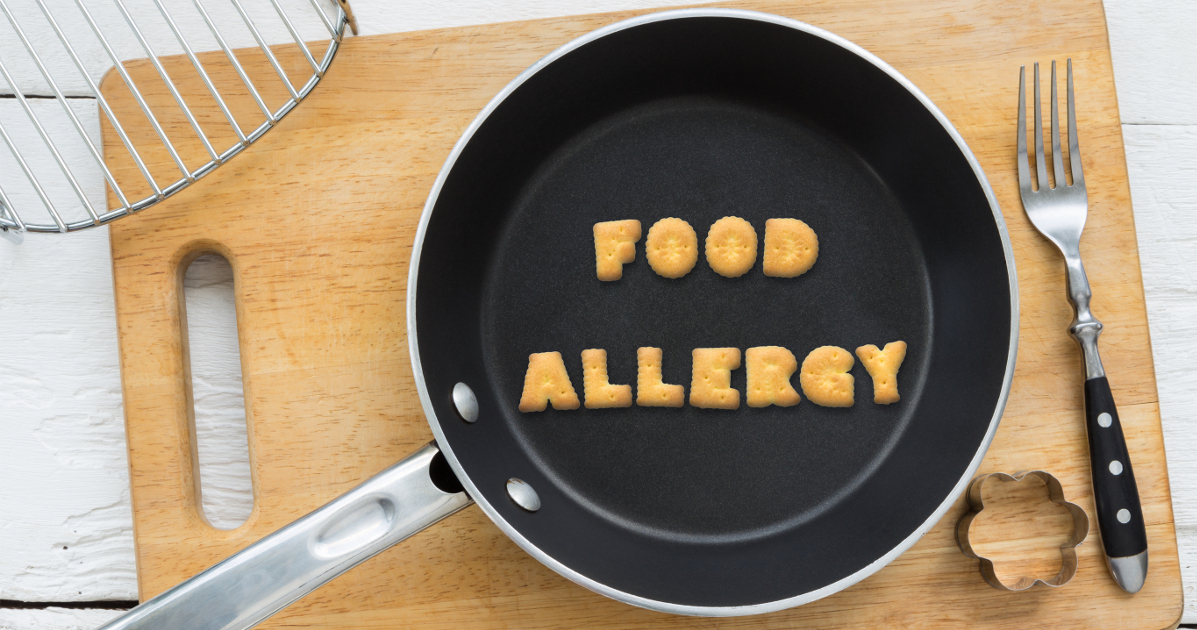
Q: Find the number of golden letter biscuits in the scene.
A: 11